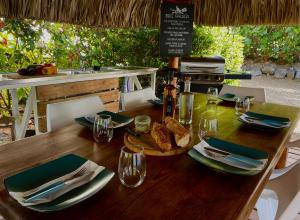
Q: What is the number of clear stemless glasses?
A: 5